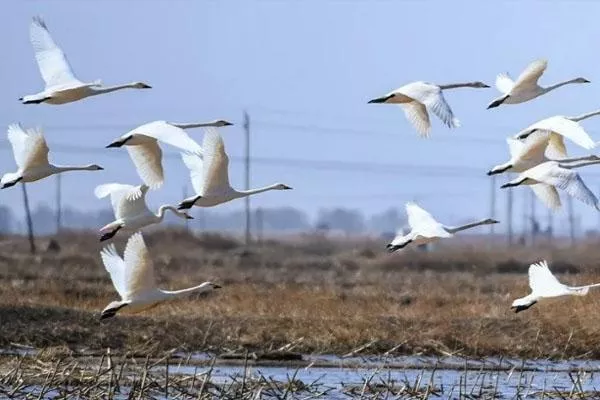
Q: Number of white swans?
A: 13